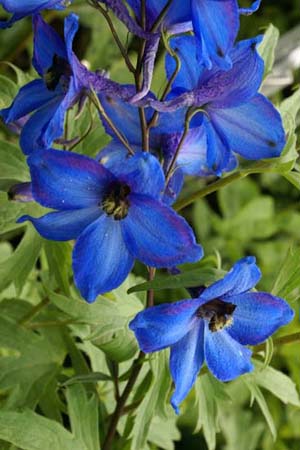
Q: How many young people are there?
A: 0